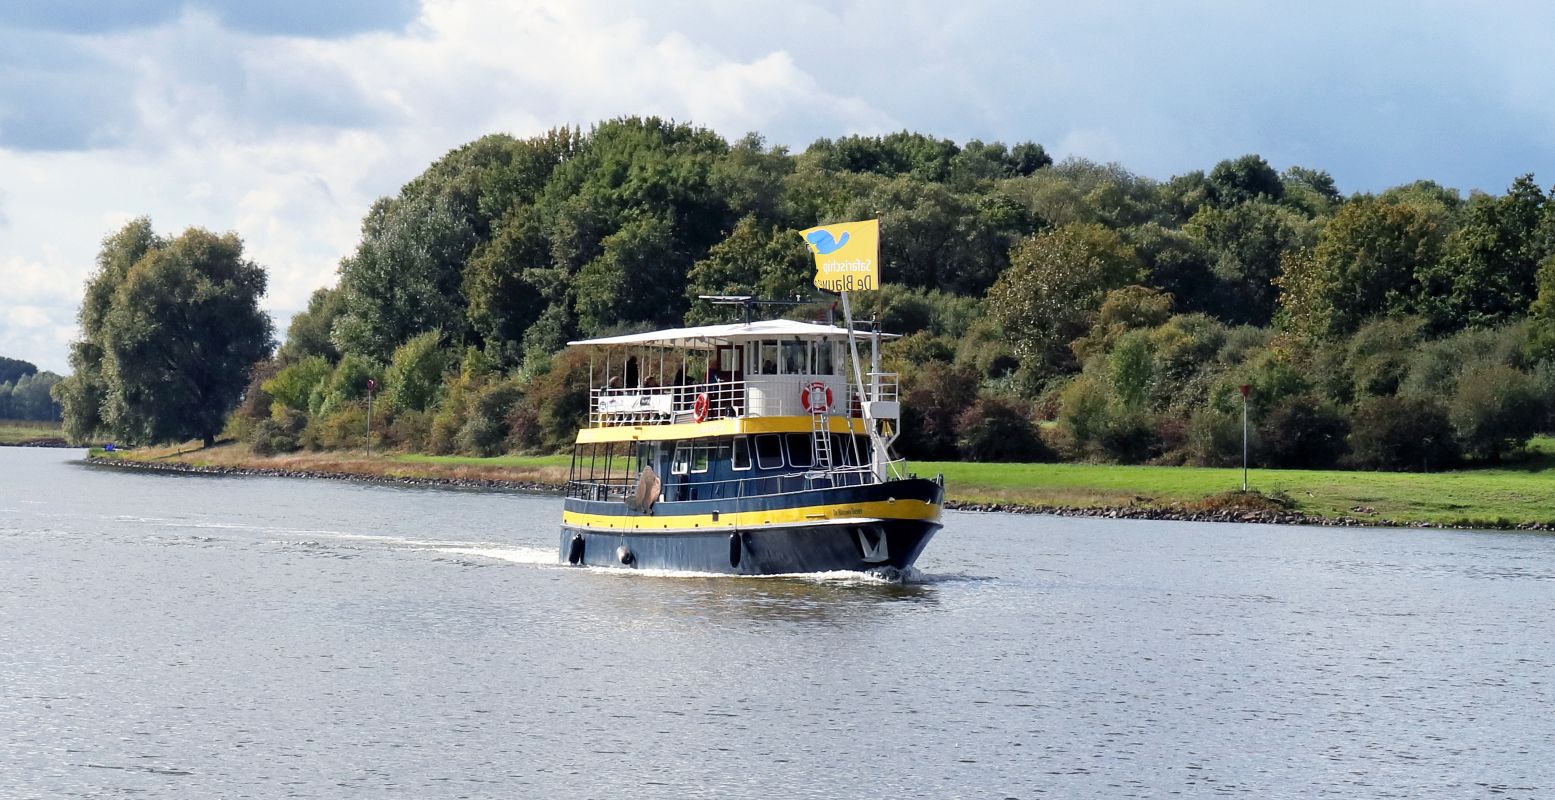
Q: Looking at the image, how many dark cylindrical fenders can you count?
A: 2